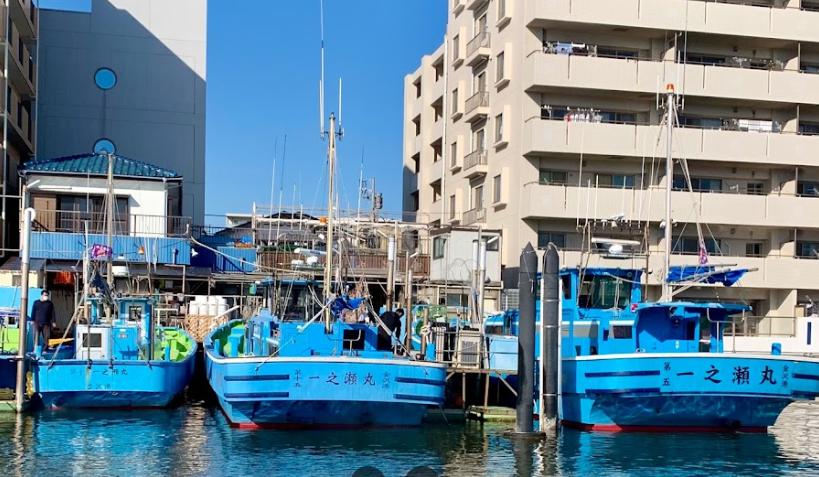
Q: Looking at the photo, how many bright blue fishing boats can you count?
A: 3